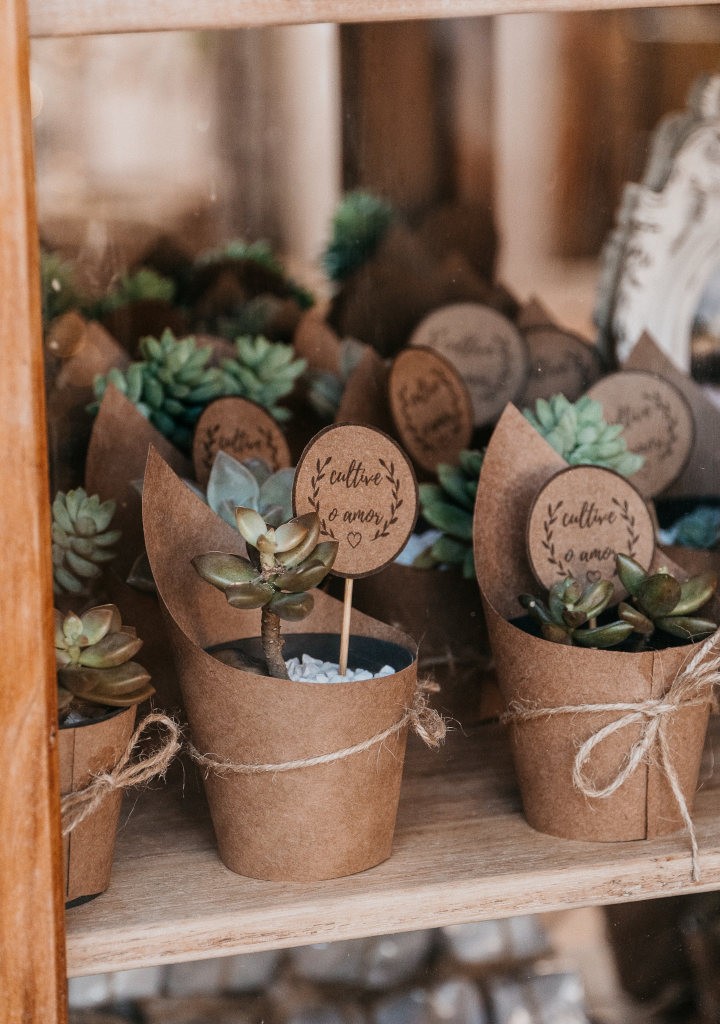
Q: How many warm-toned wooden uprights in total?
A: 1